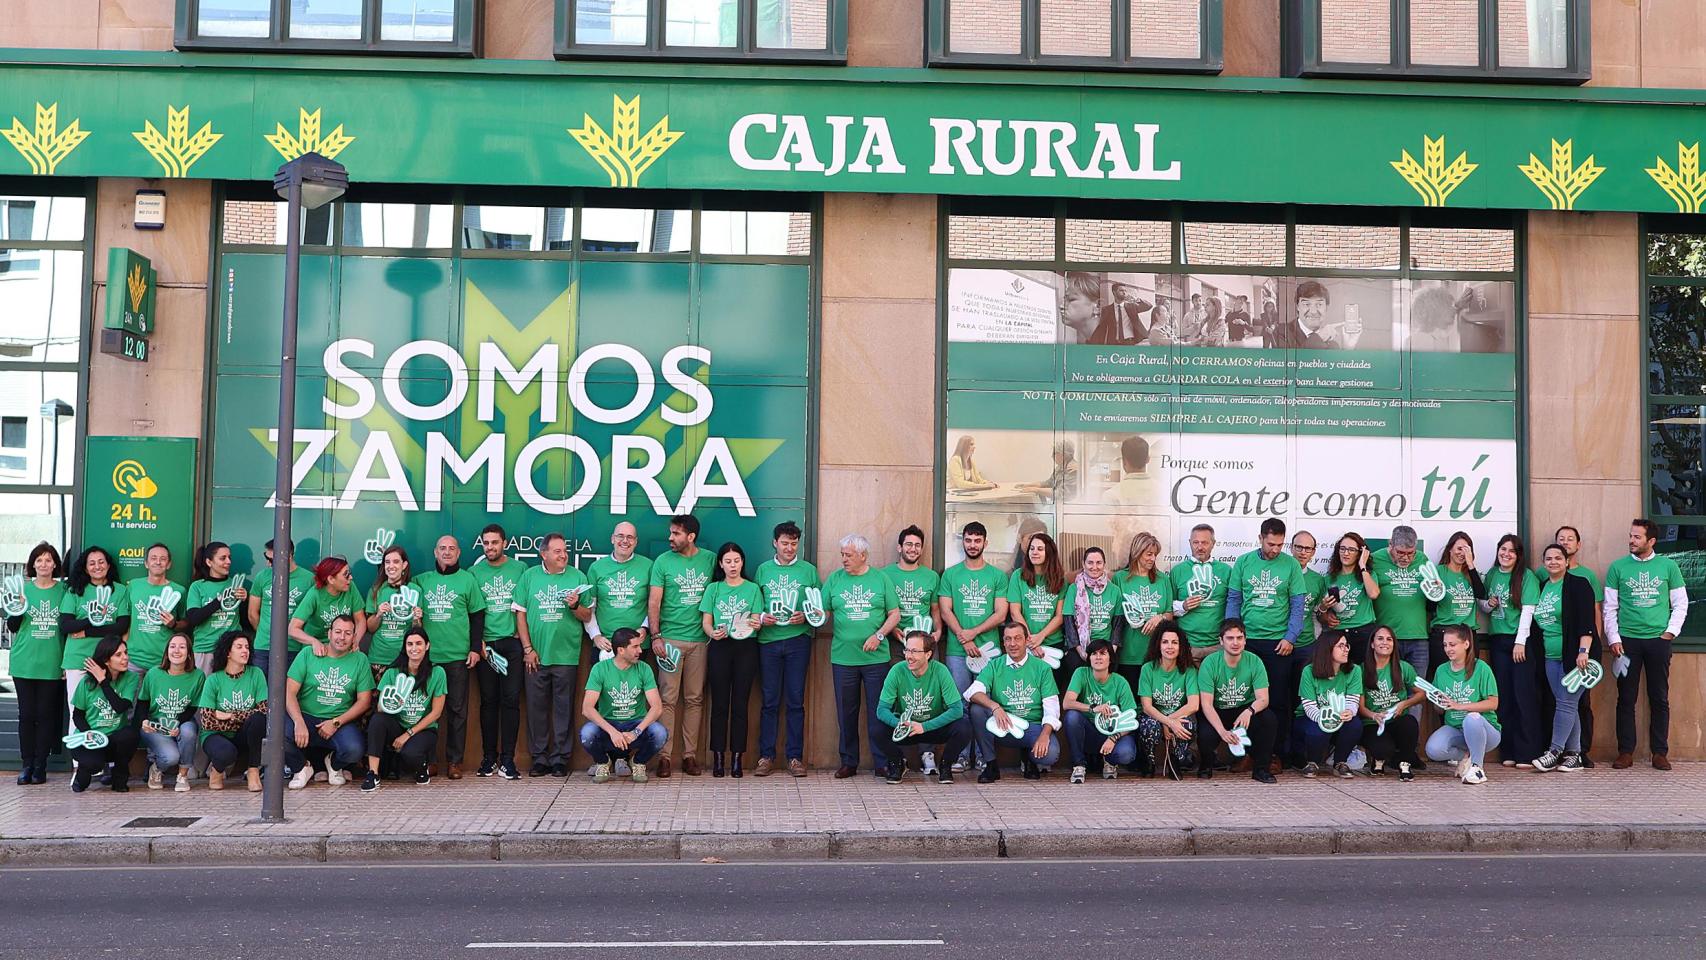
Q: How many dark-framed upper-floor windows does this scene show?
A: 4